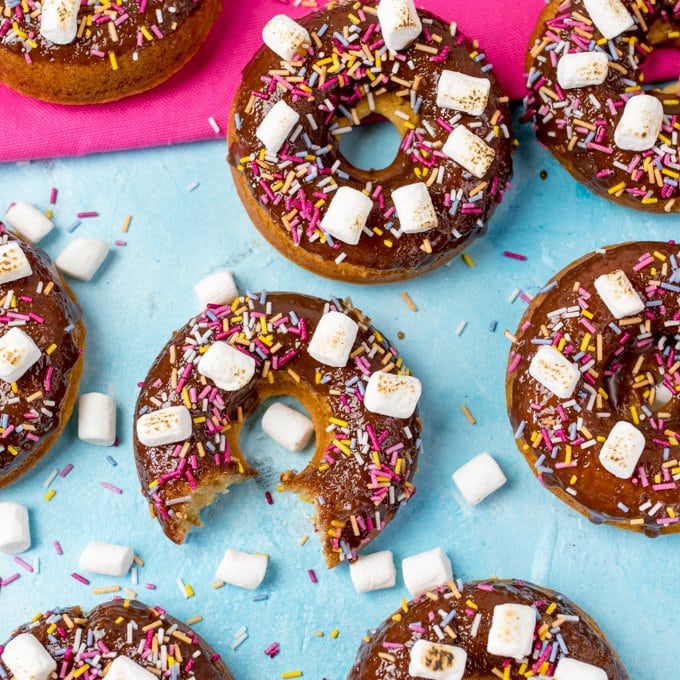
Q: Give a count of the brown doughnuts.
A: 8